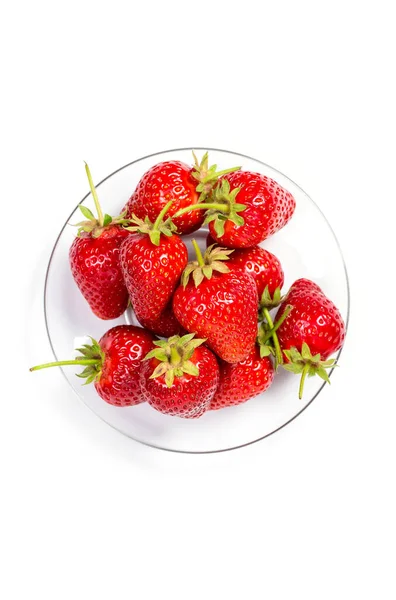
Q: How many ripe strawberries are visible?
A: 11